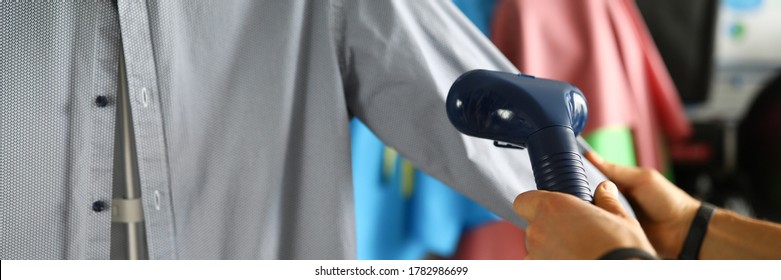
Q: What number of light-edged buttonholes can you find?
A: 2